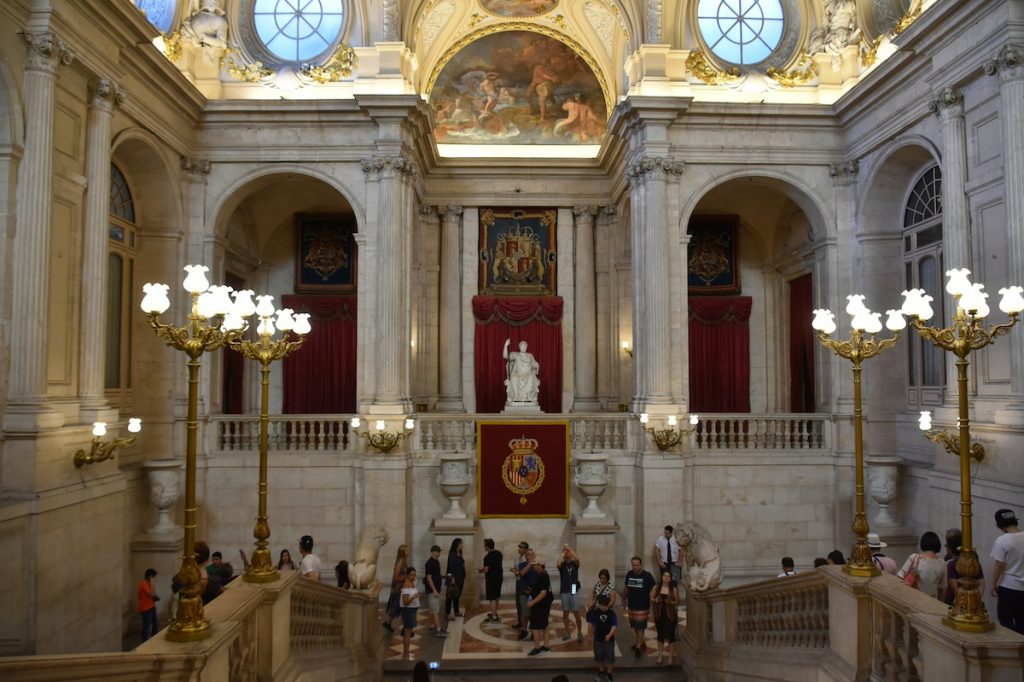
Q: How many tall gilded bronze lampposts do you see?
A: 4